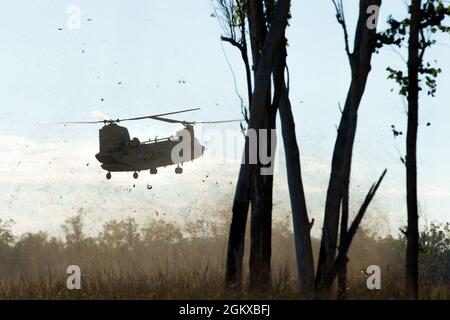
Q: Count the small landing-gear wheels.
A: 4